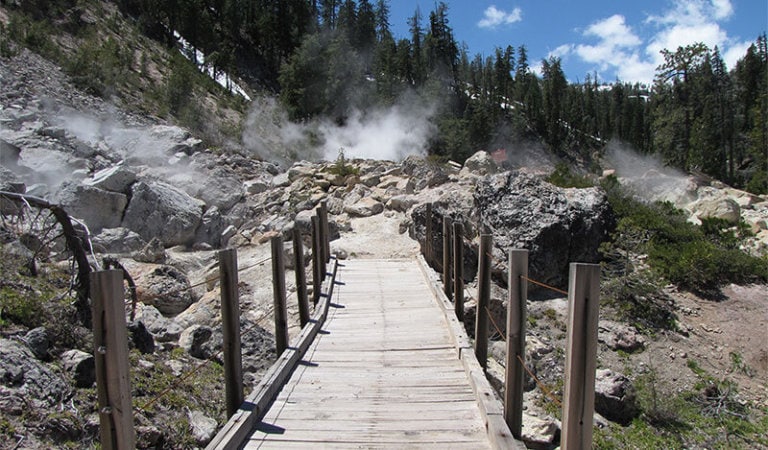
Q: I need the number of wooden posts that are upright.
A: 13